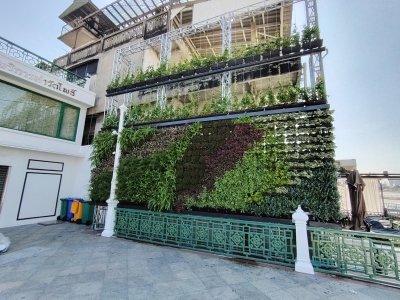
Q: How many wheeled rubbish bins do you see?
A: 4